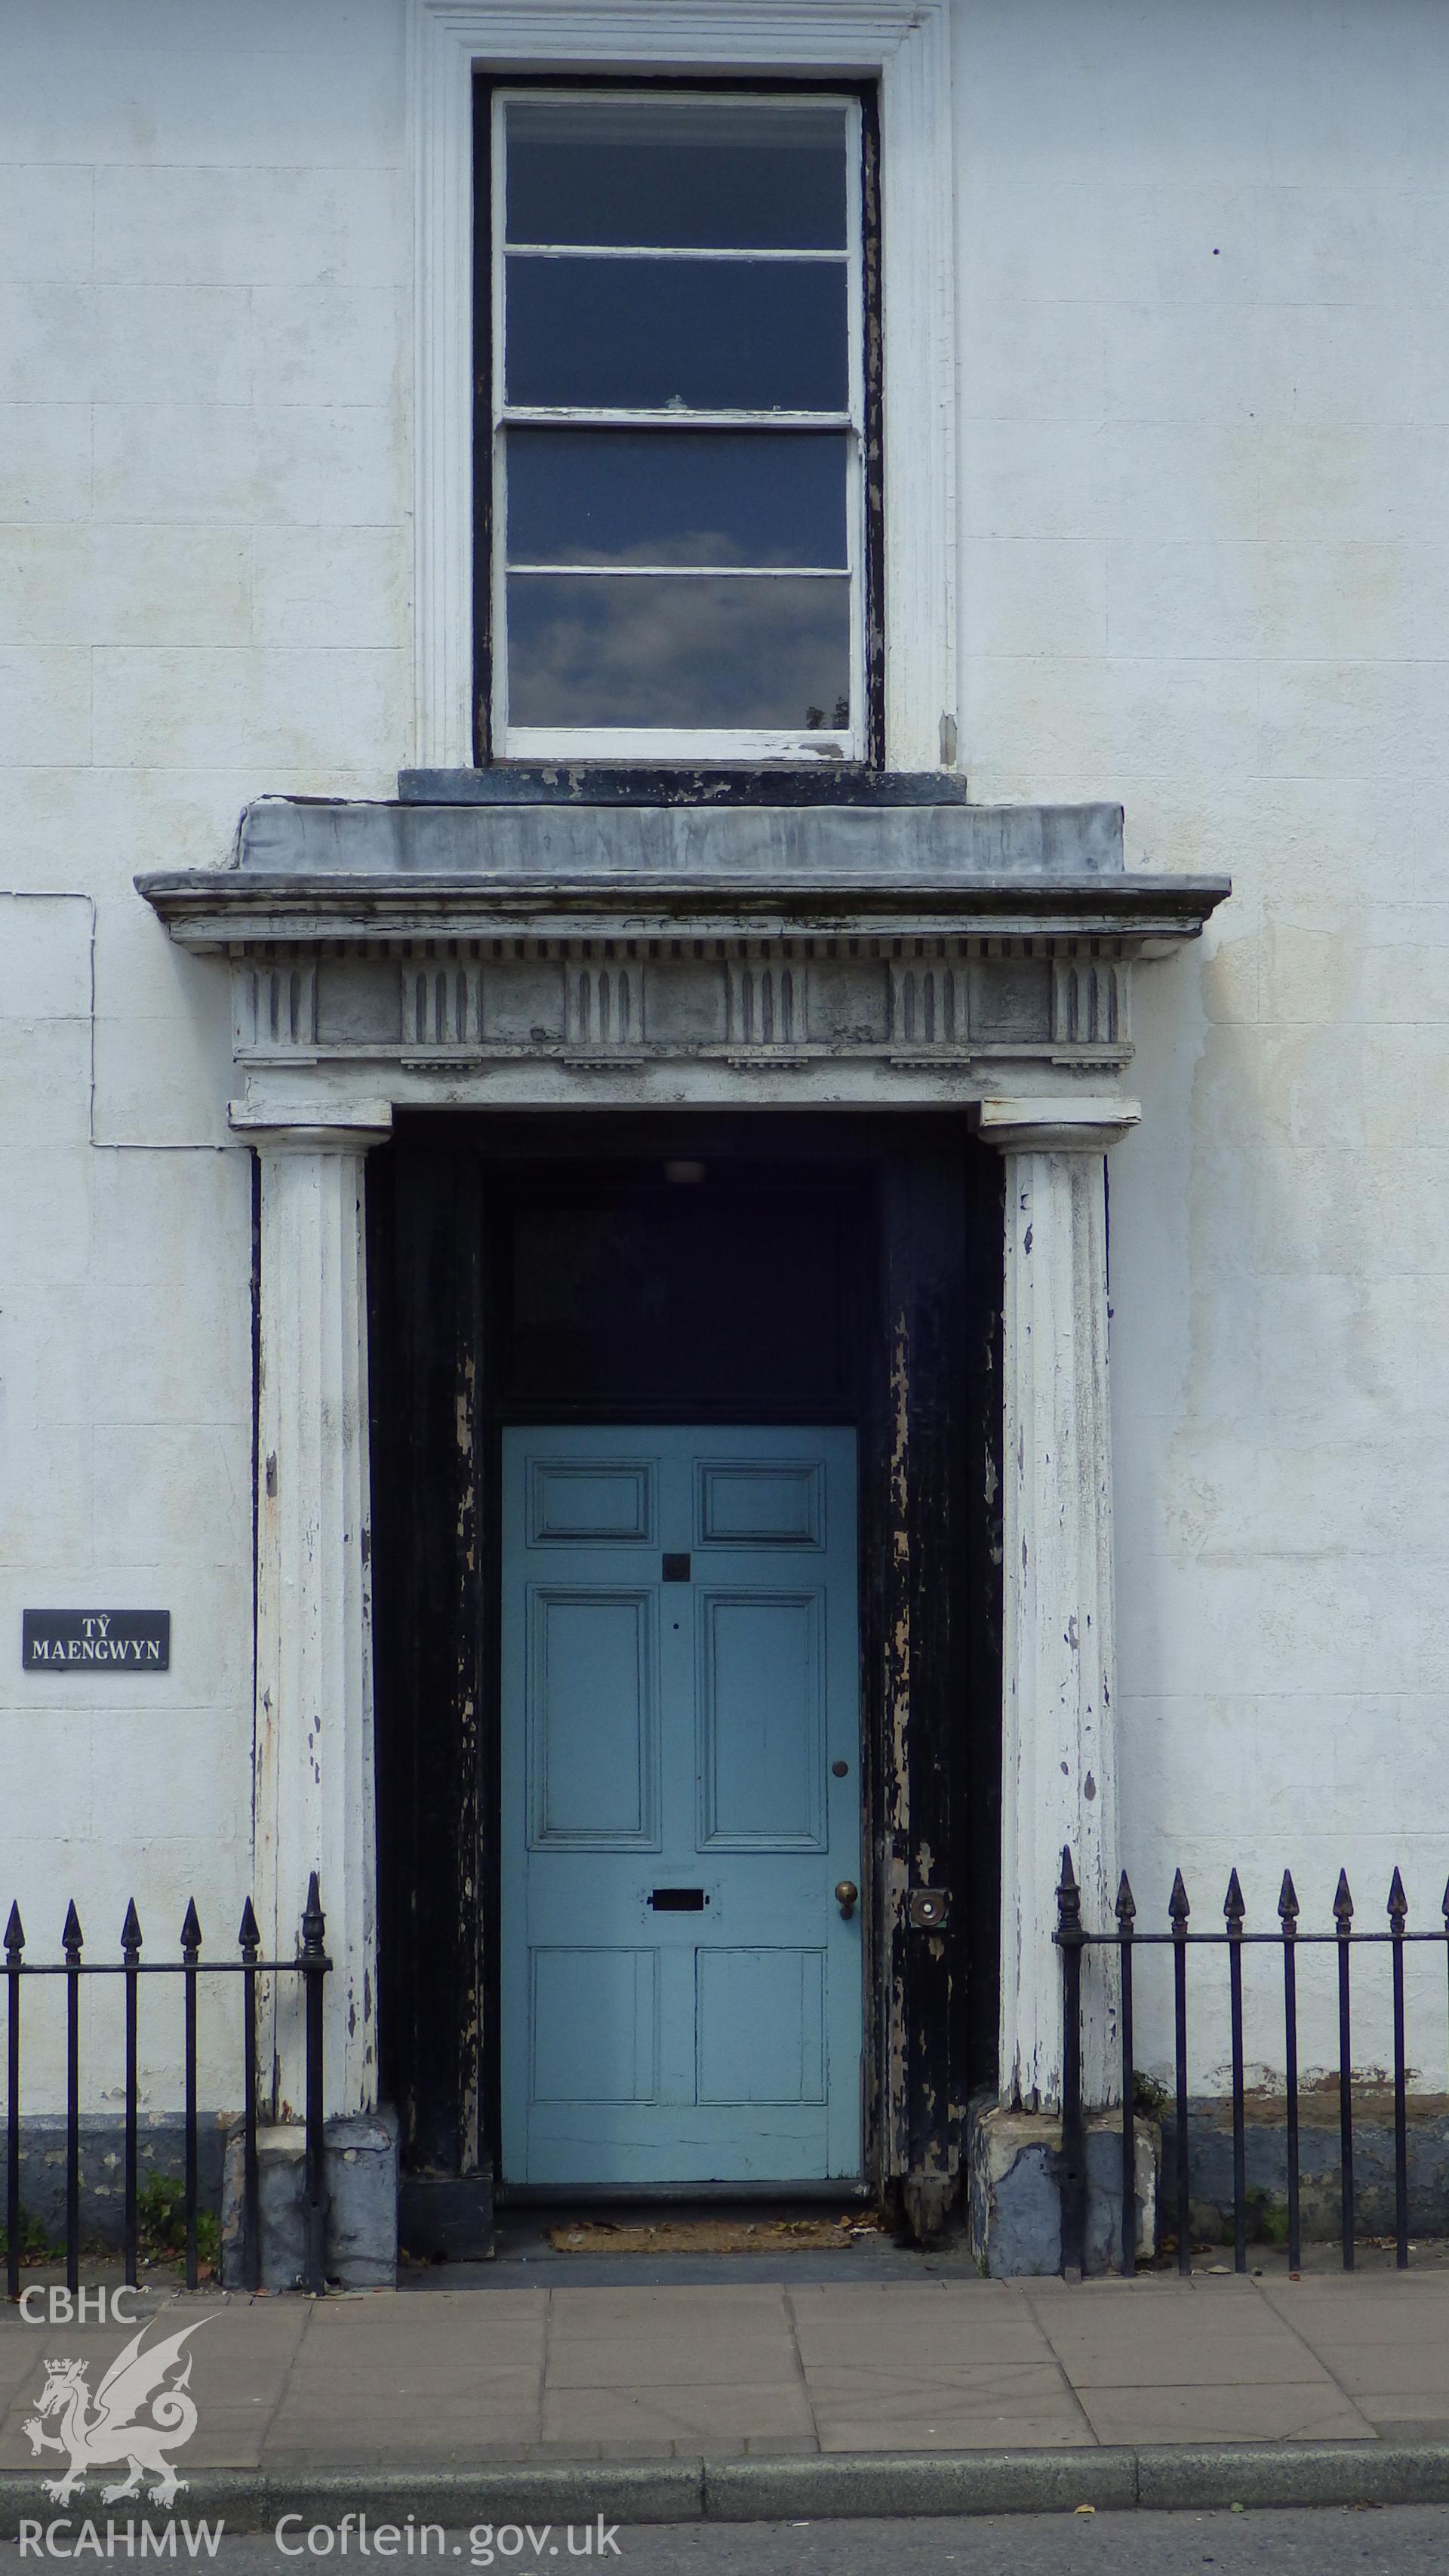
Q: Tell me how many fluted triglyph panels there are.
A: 6